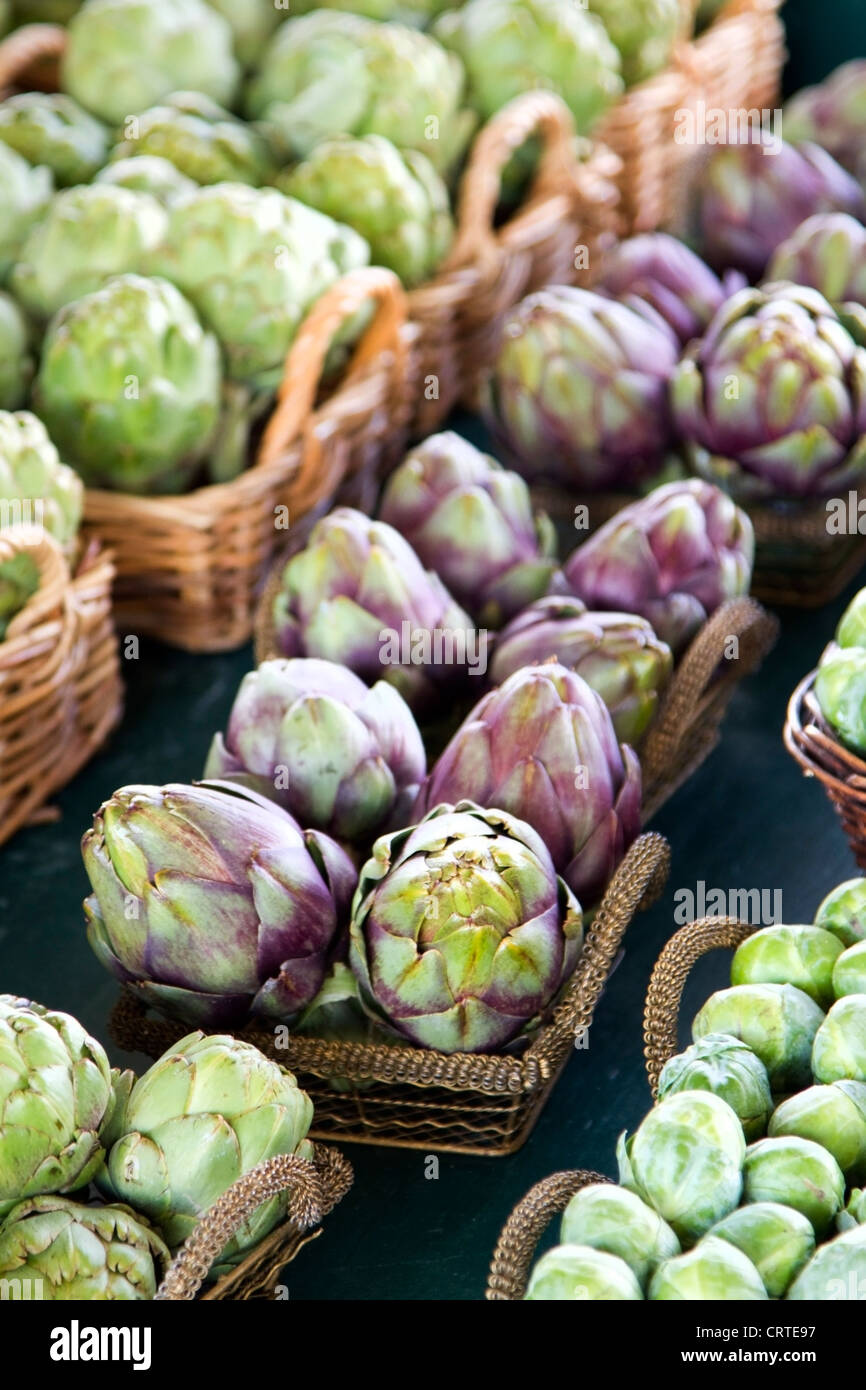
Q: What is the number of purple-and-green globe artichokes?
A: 14